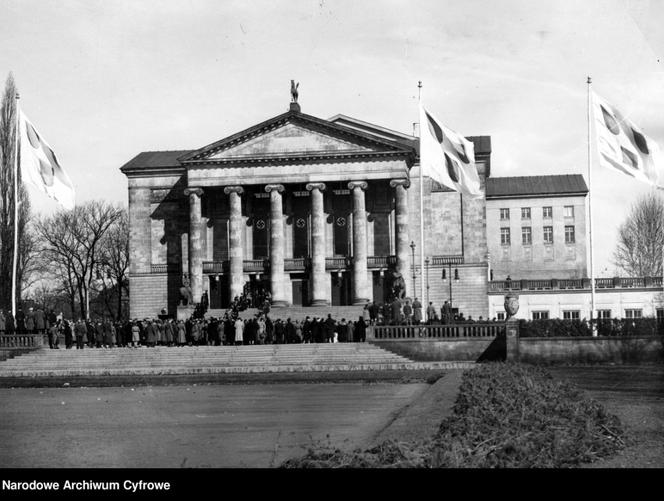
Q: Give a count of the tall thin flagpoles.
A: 3